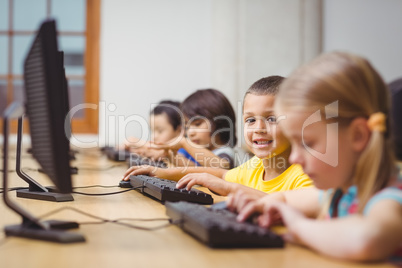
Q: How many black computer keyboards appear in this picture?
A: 4